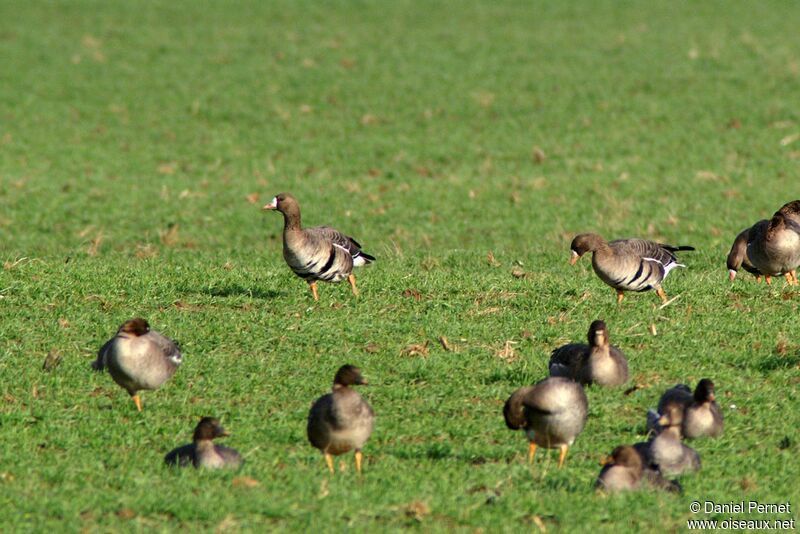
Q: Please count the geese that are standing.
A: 7